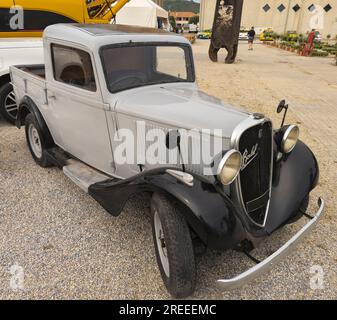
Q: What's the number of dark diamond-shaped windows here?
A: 5